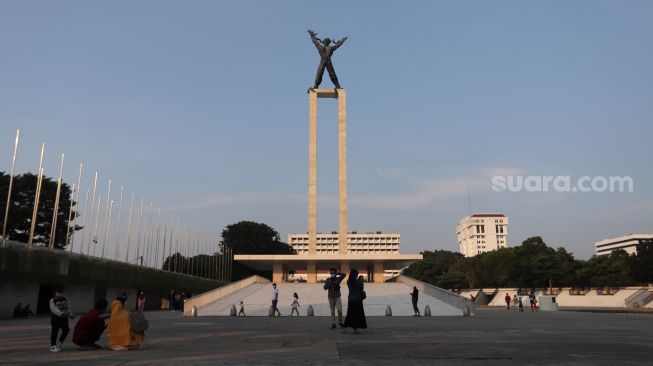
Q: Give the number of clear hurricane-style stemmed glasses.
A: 0